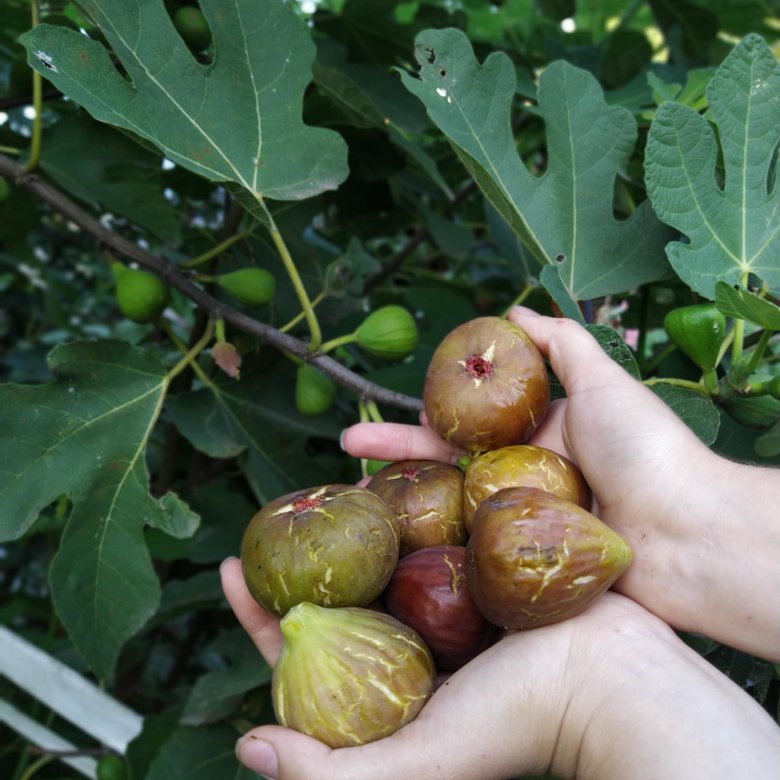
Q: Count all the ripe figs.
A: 7